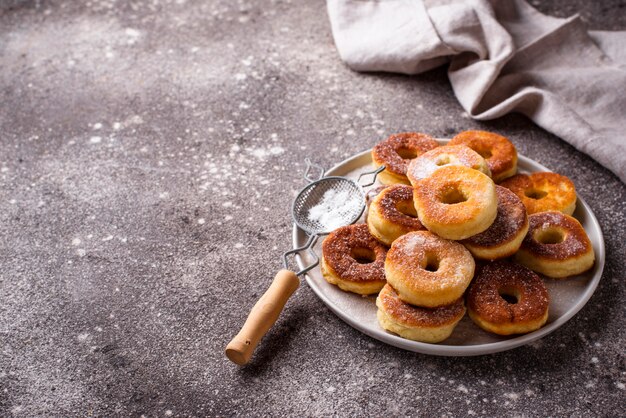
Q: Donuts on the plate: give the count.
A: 12